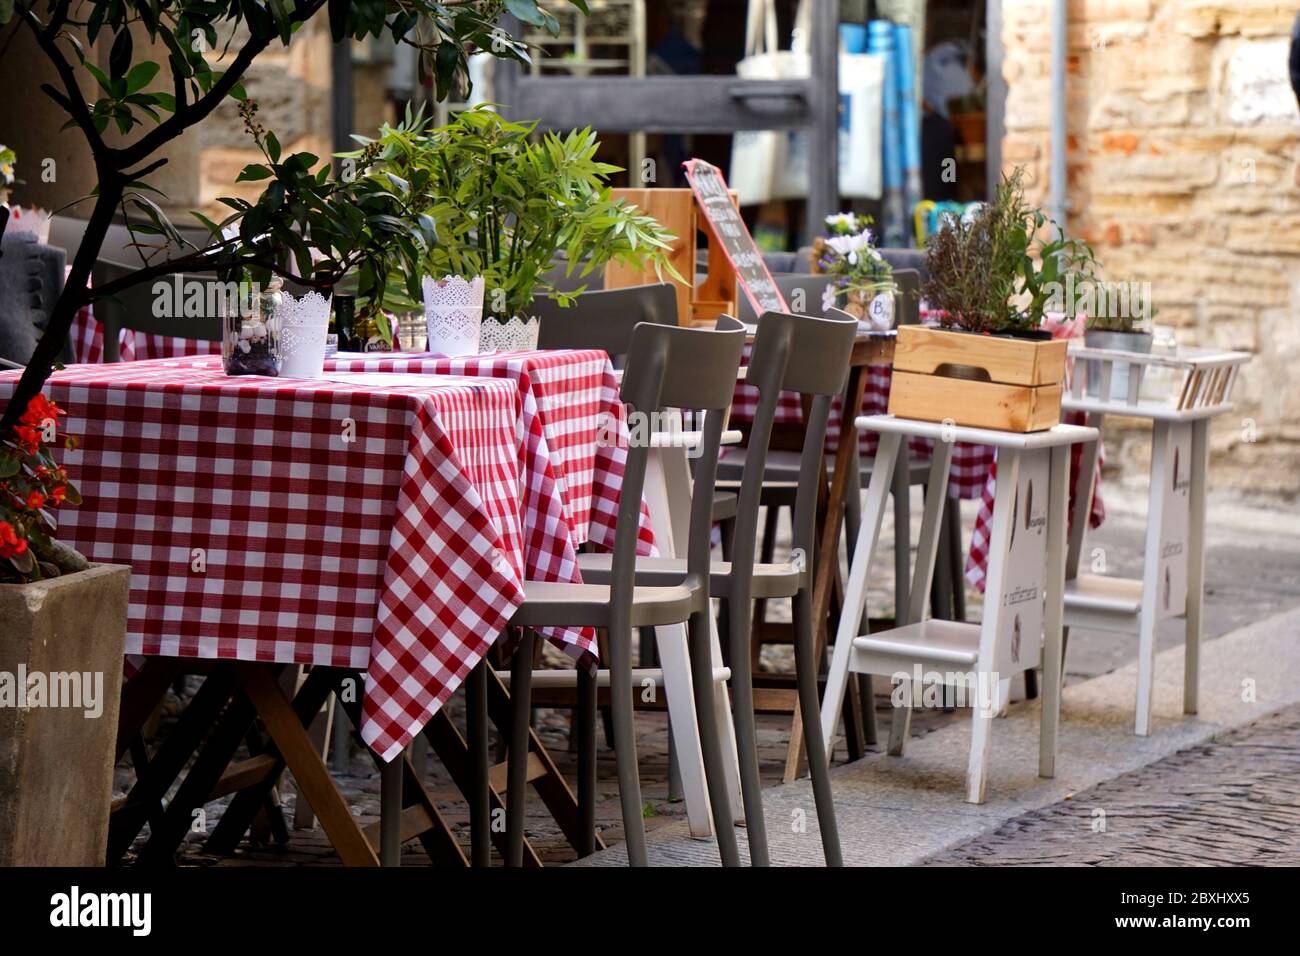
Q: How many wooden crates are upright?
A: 1